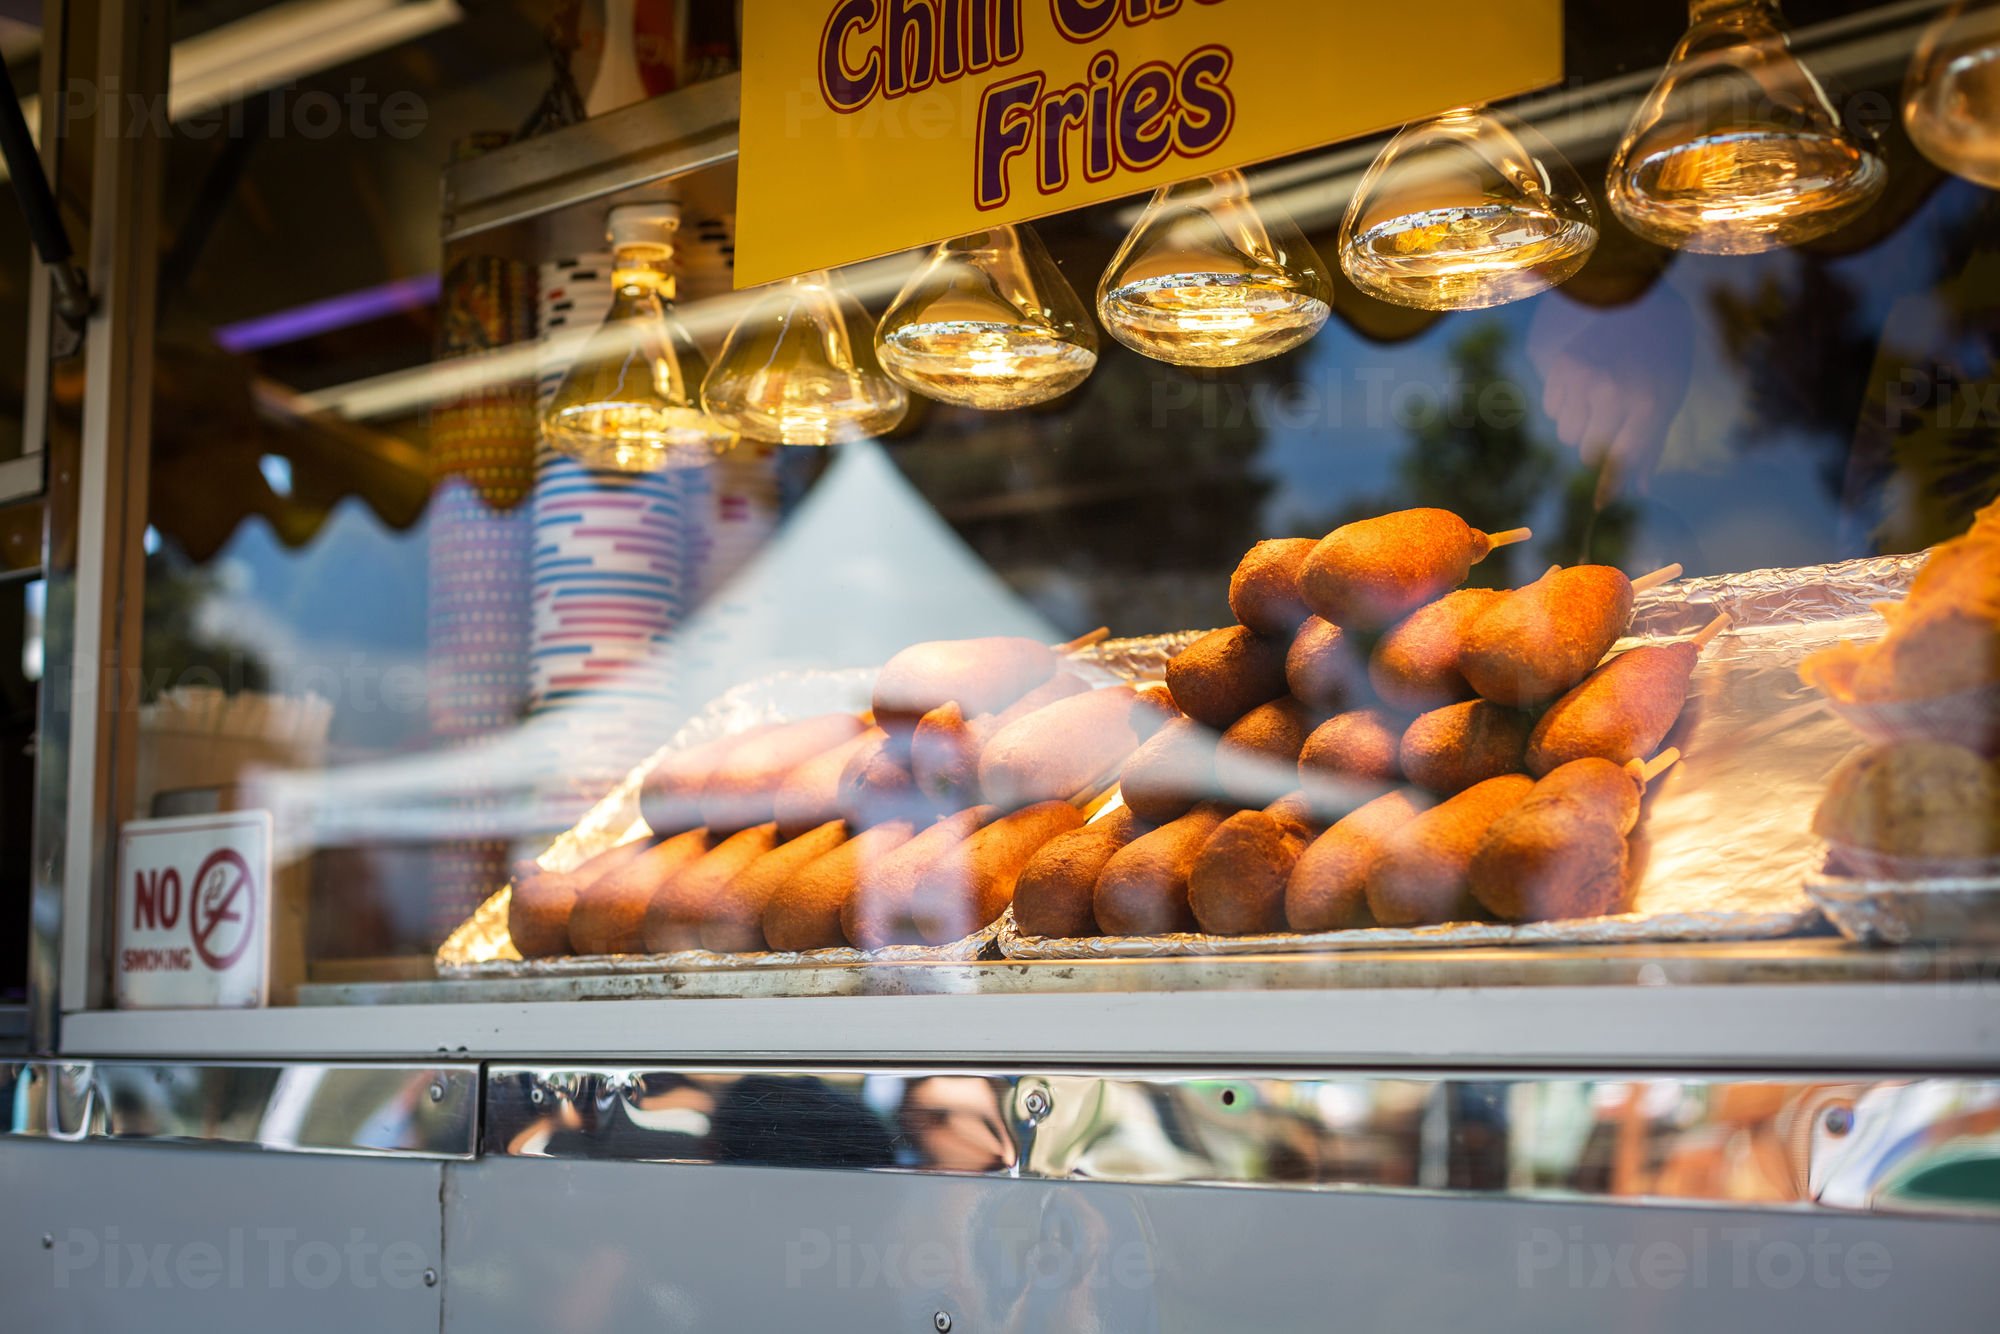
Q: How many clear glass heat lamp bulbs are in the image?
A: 7